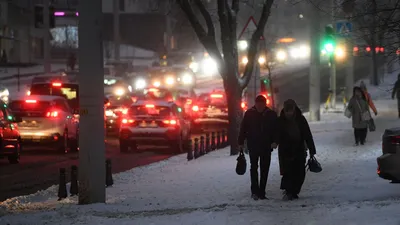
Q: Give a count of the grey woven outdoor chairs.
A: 0